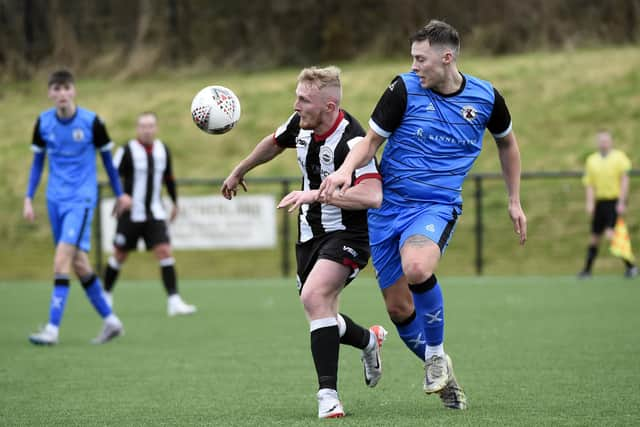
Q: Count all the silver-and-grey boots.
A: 2